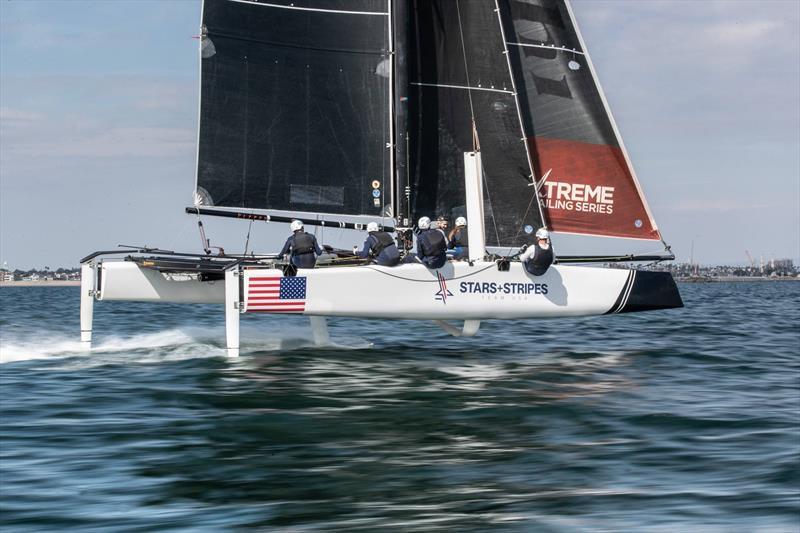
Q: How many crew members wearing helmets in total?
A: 5